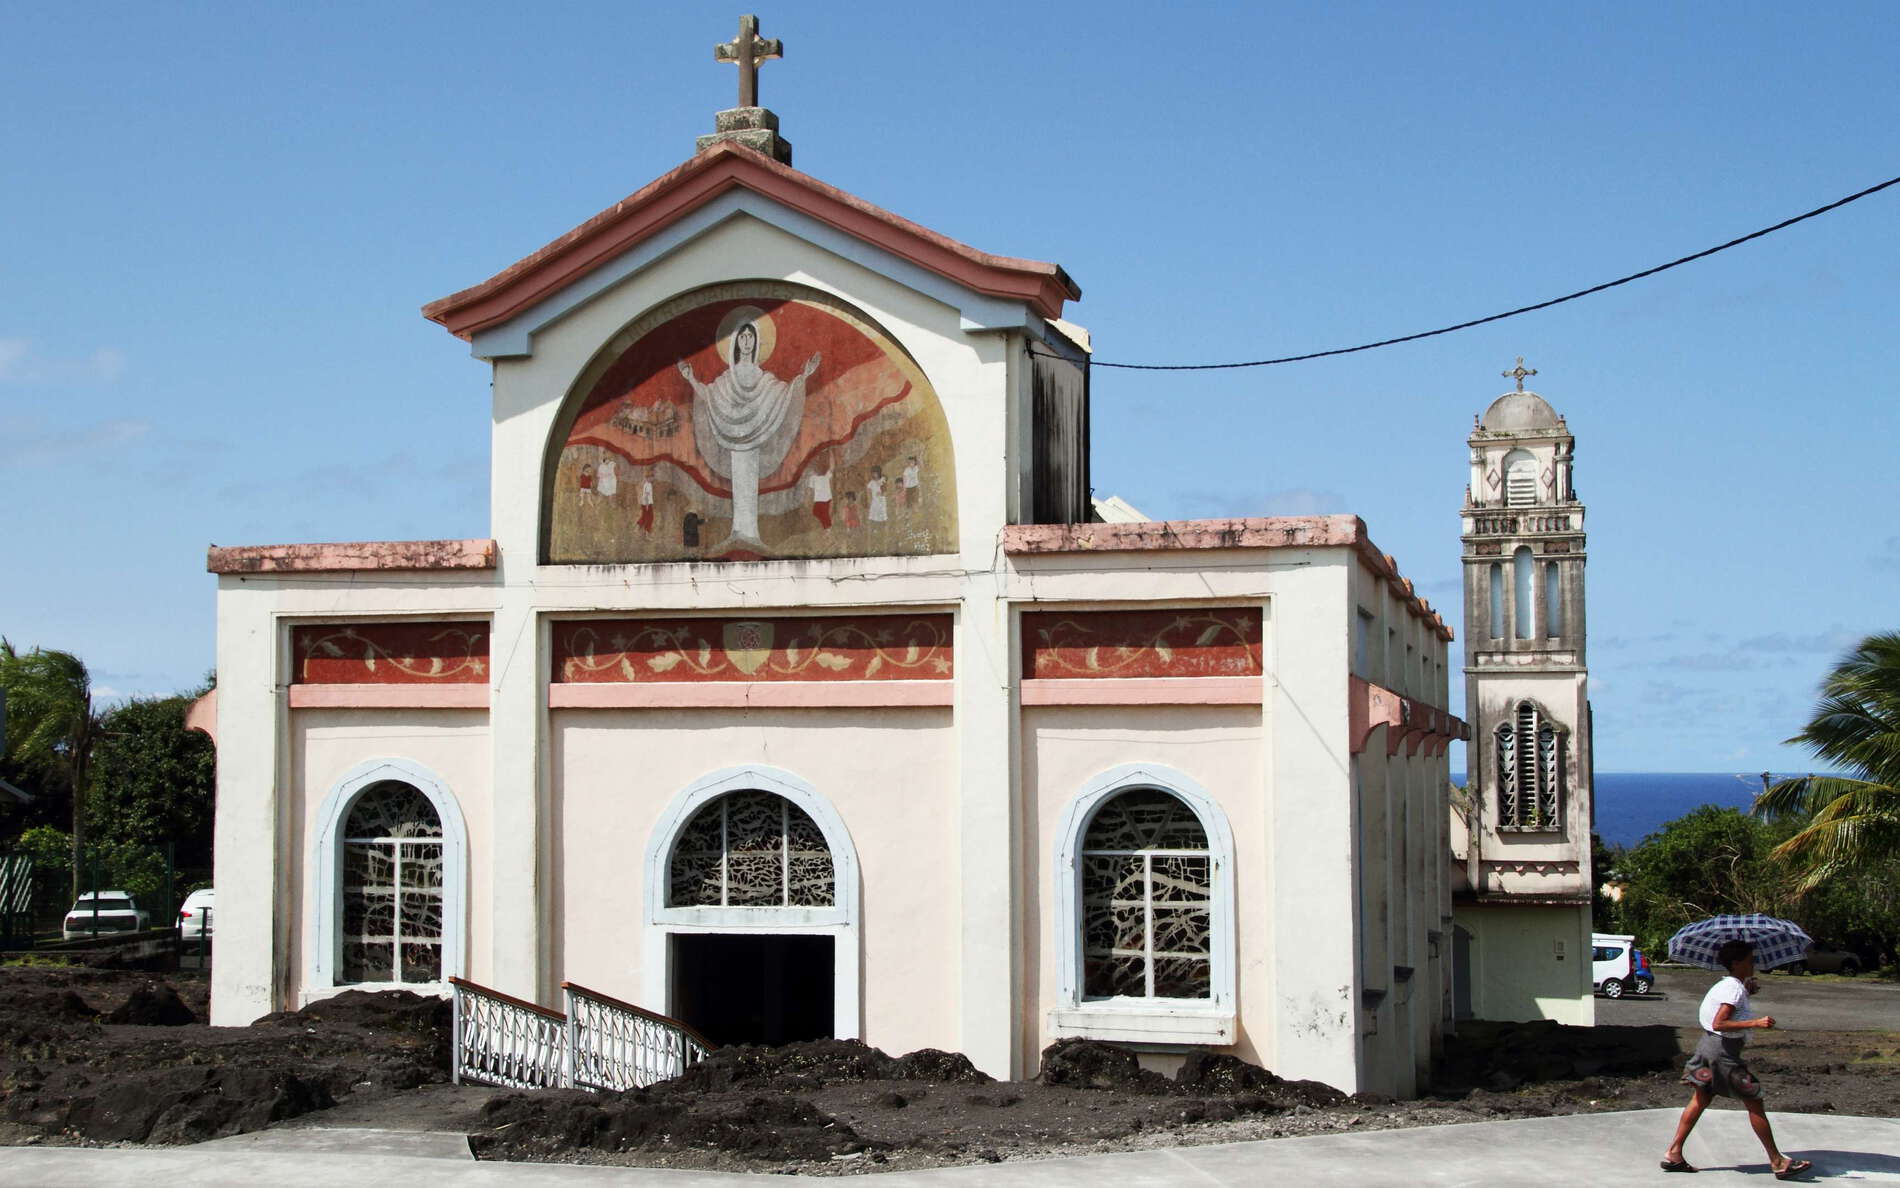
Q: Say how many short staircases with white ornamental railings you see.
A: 1